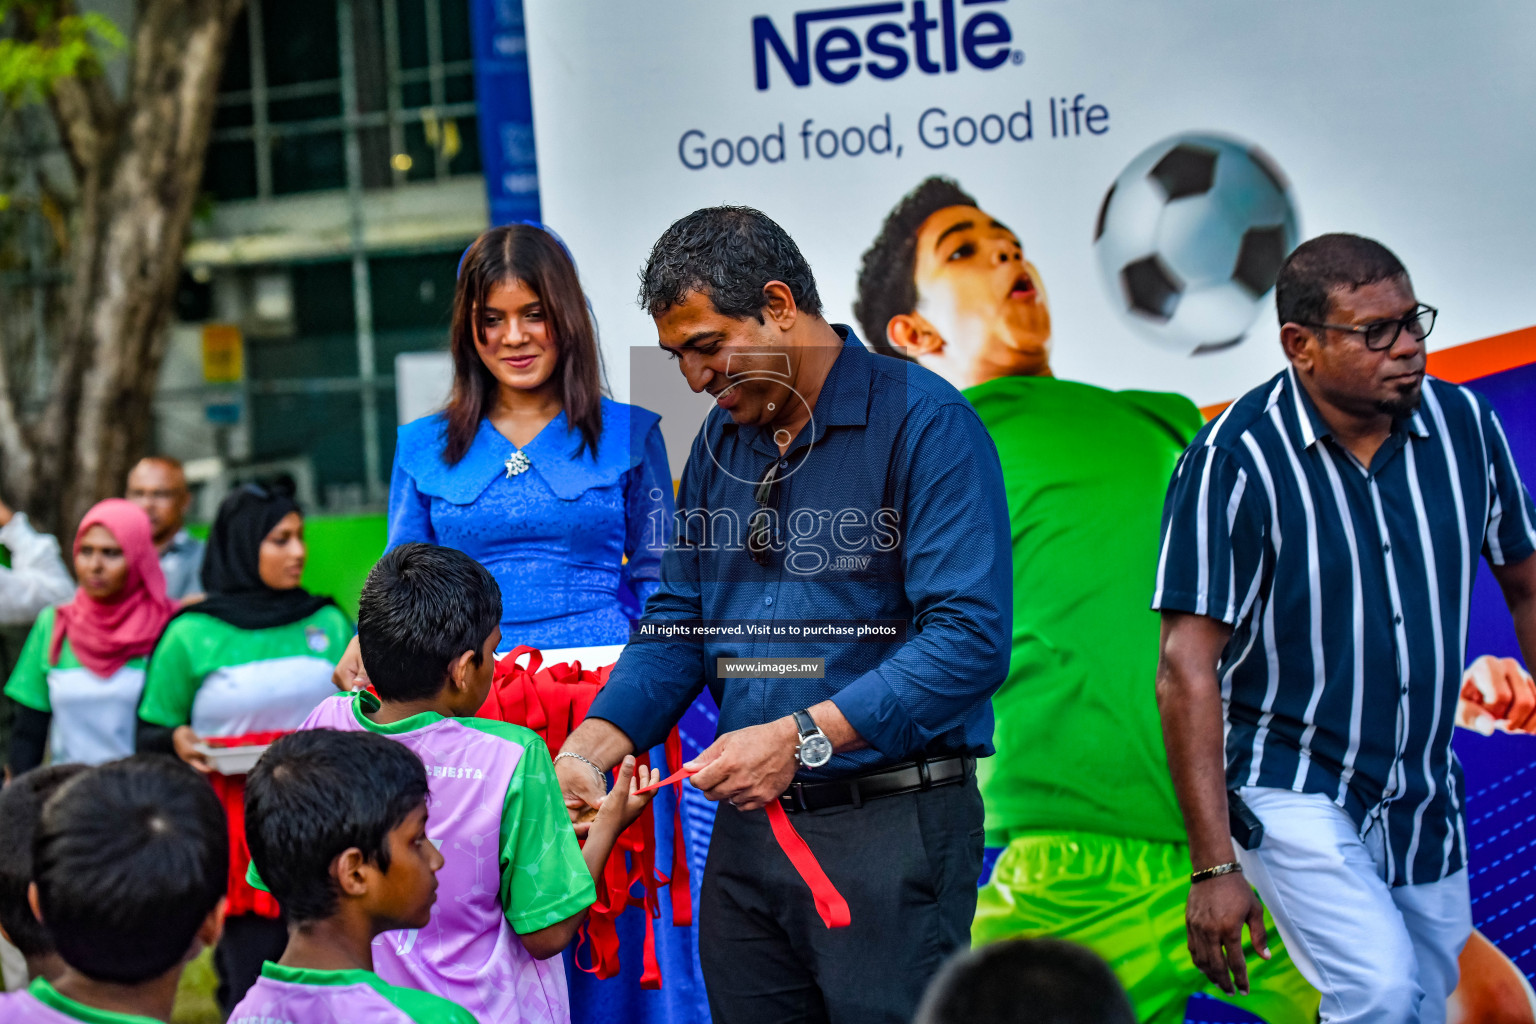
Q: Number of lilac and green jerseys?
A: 3